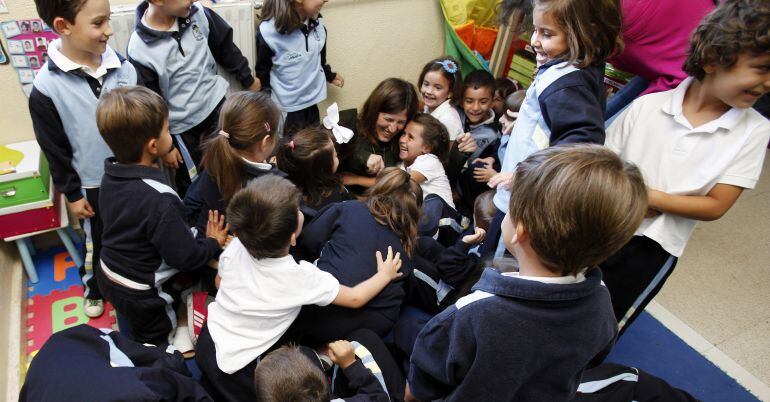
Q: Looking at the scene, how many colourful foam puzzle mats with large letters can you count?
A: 2